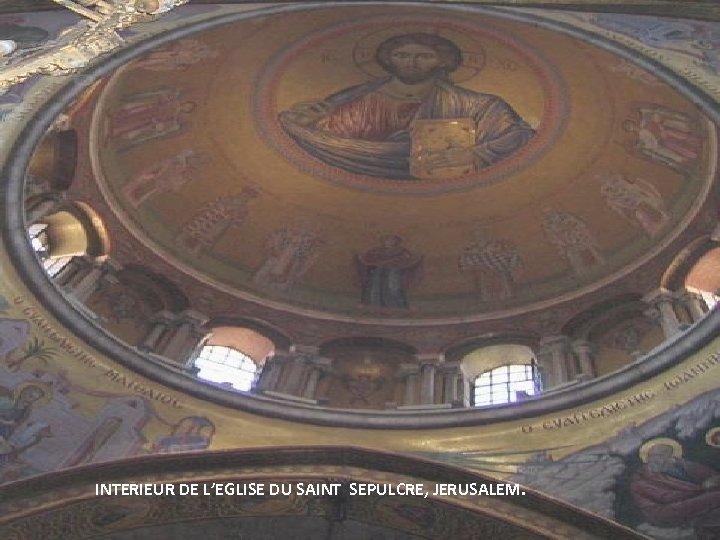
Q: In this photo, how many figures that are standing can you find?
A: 11